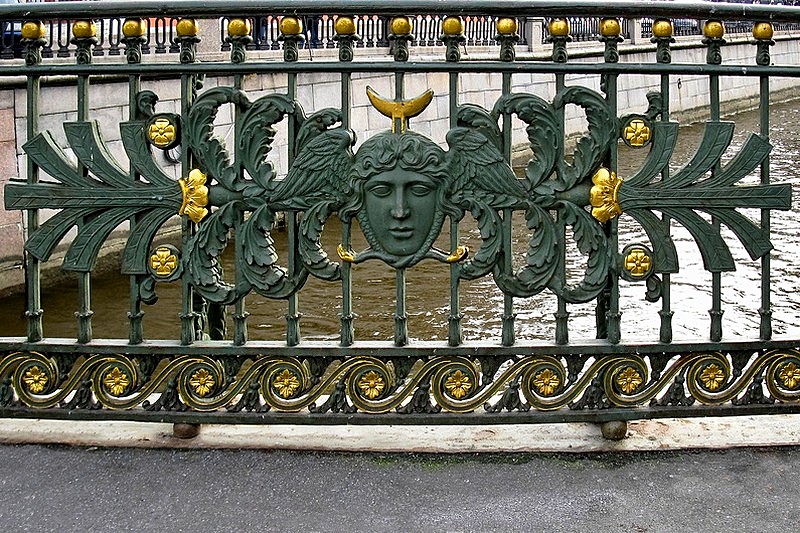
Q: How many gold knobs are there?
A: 15